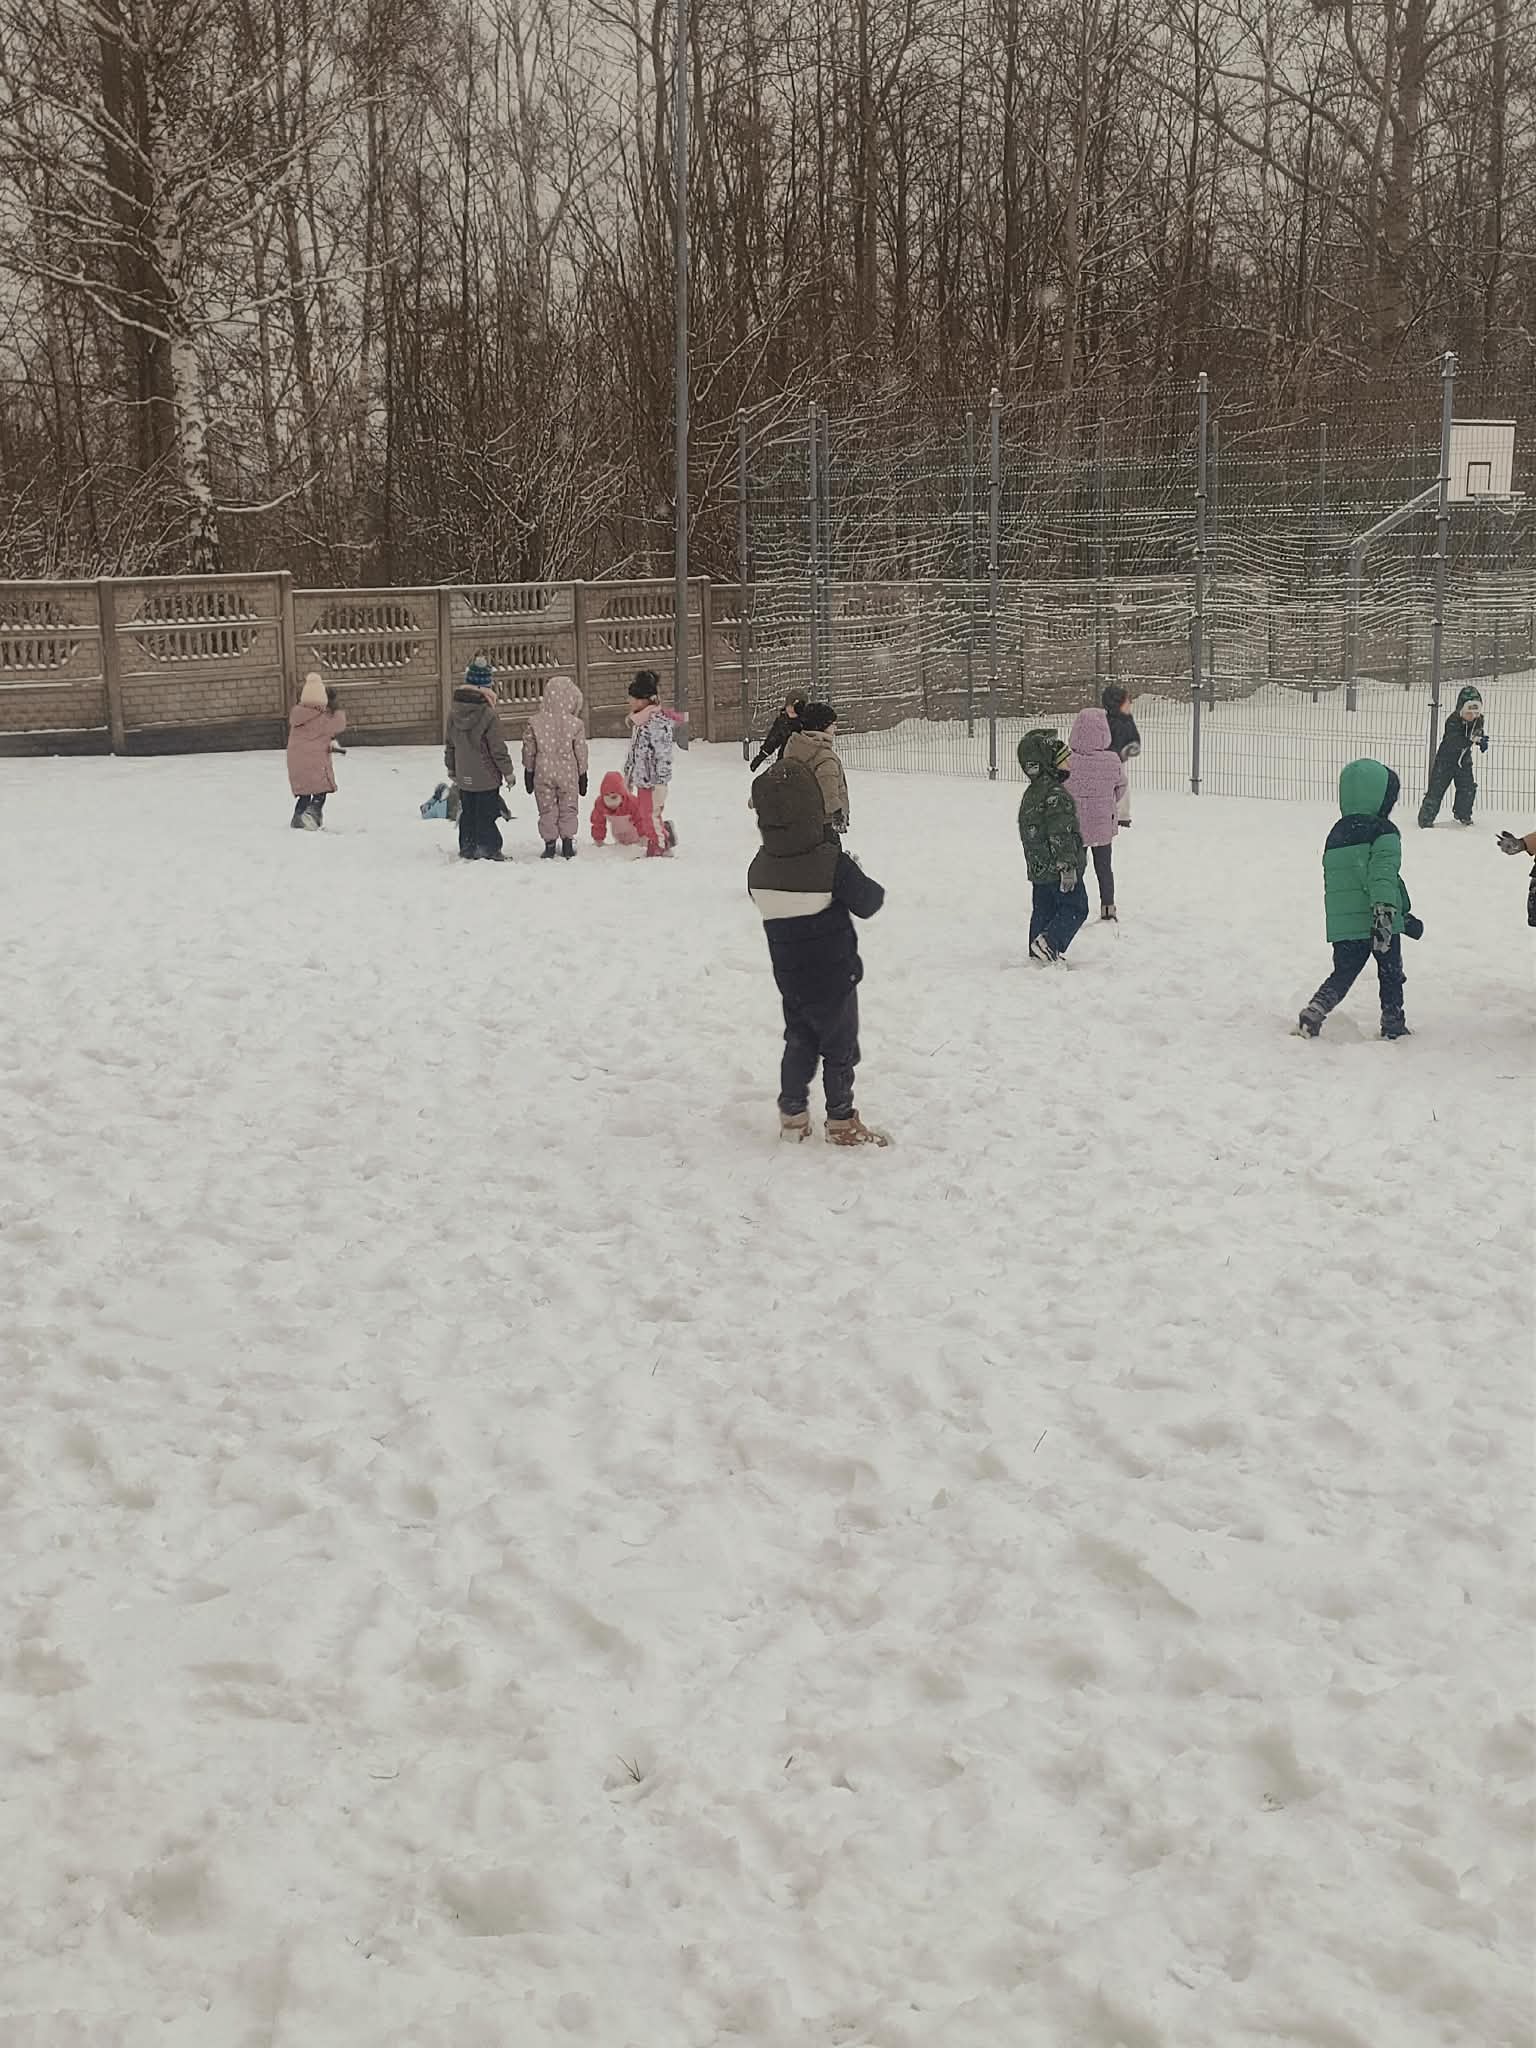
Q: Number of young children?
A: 15